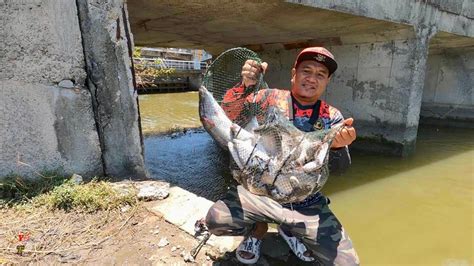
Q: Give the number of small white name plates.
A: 0